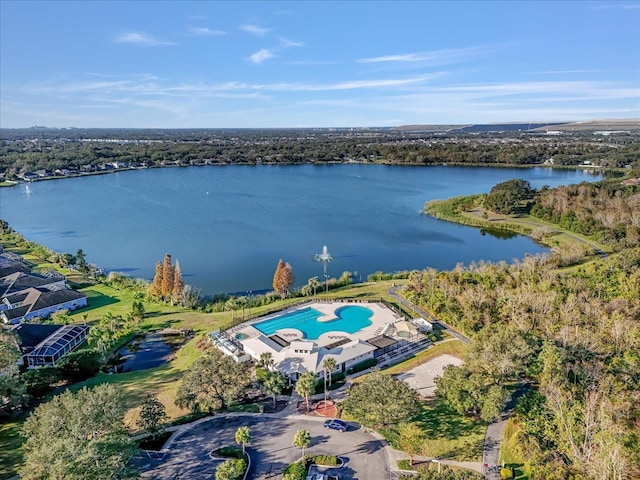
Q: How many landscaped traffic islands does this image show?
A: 2